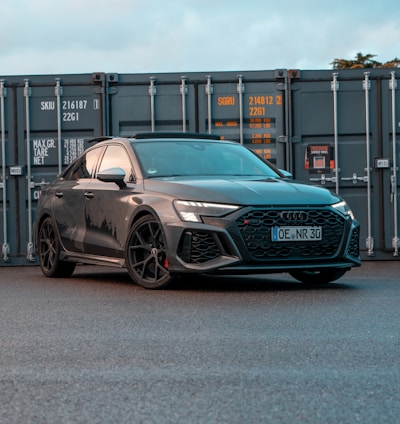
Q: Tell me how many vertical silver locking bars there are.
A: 10